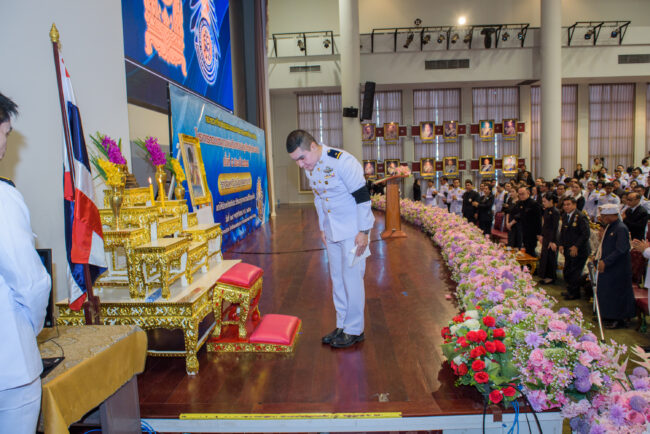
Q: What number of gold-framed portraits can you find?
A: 13